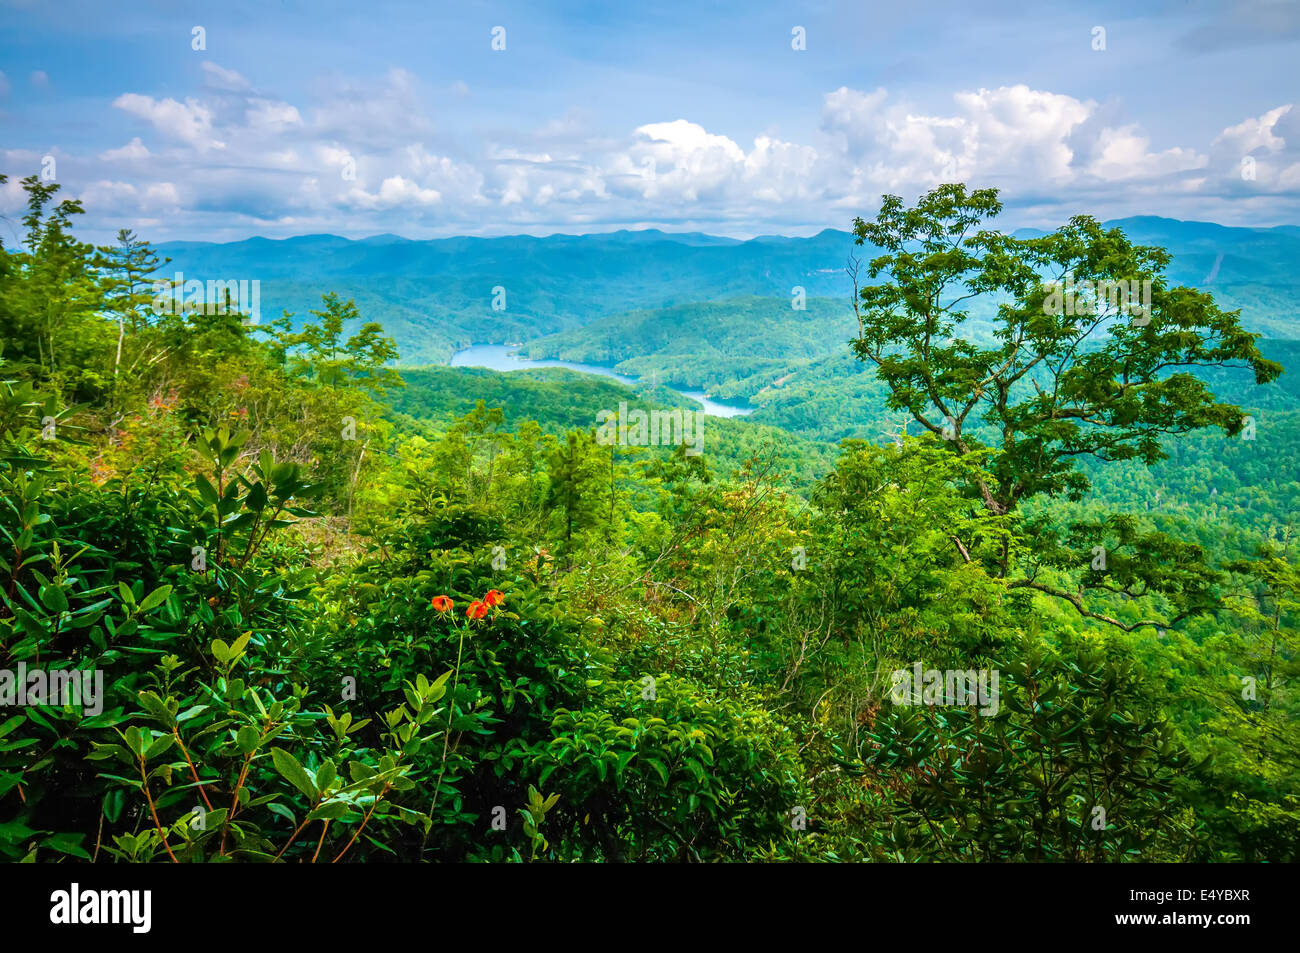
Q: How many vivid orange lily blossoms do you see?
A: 3